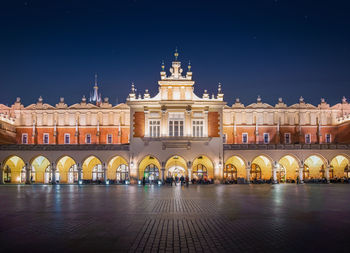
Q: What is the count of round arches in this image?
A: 13